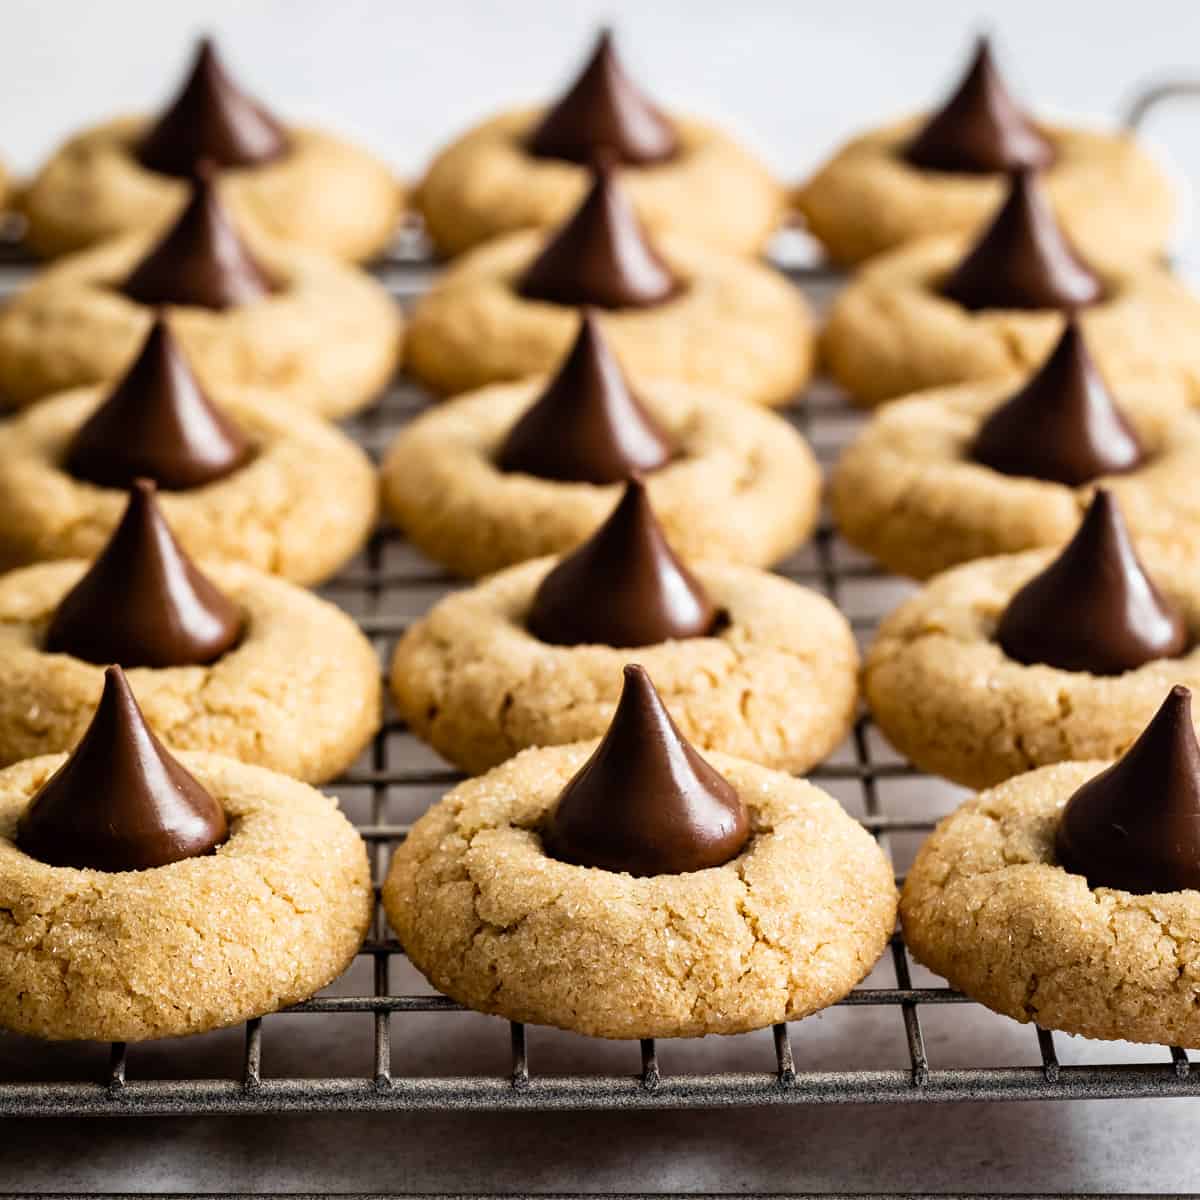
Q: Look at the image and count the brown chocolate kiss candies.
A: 15